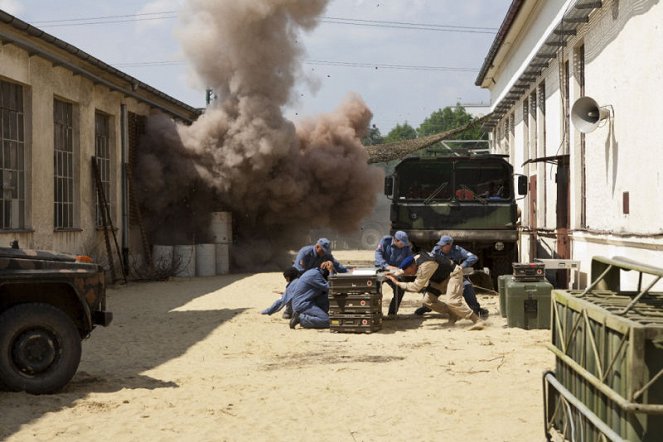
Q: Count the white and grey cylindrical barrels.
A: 5